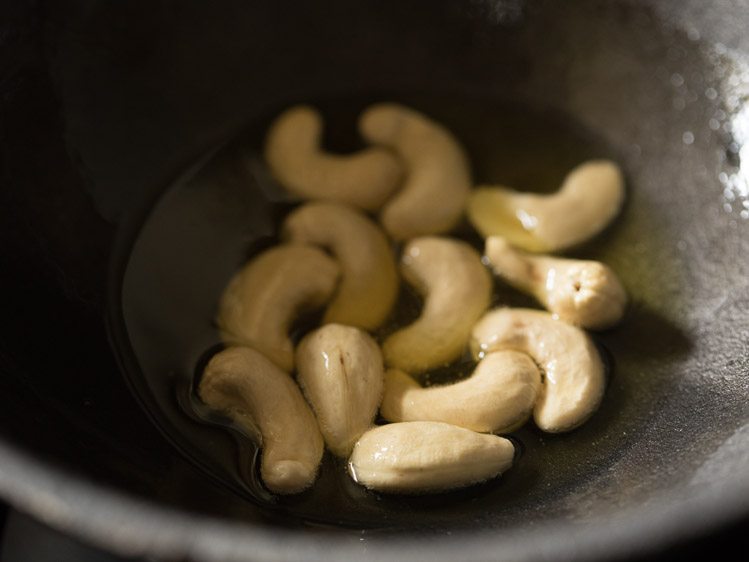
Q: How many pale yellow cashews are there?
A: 12